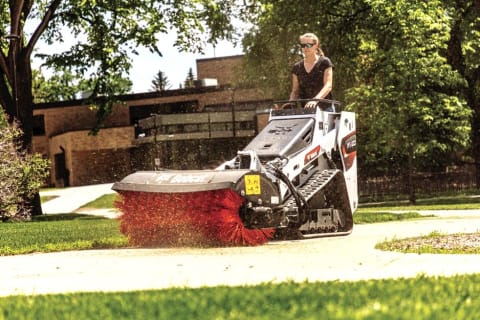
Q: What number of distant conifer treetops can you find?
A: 2